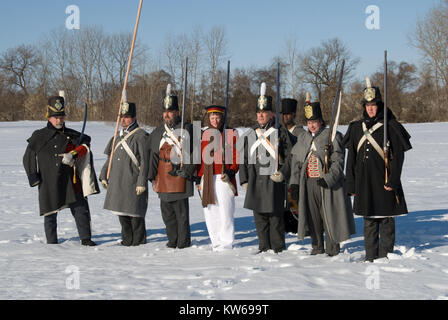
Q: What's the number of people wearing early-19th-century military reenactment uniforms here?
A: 8